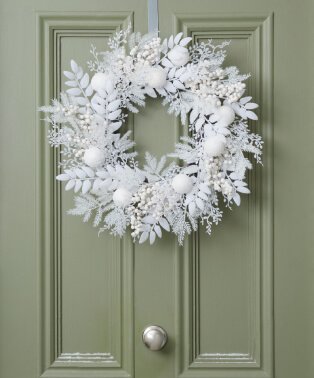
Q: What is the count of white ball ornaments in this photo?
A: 8